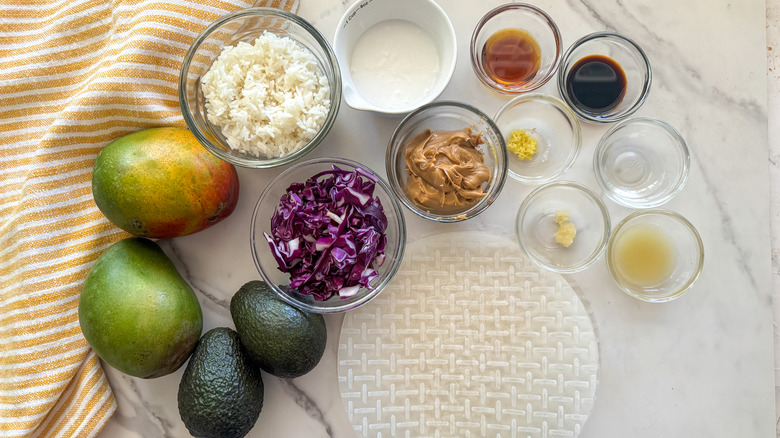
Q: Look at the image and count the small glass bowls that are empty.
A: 1